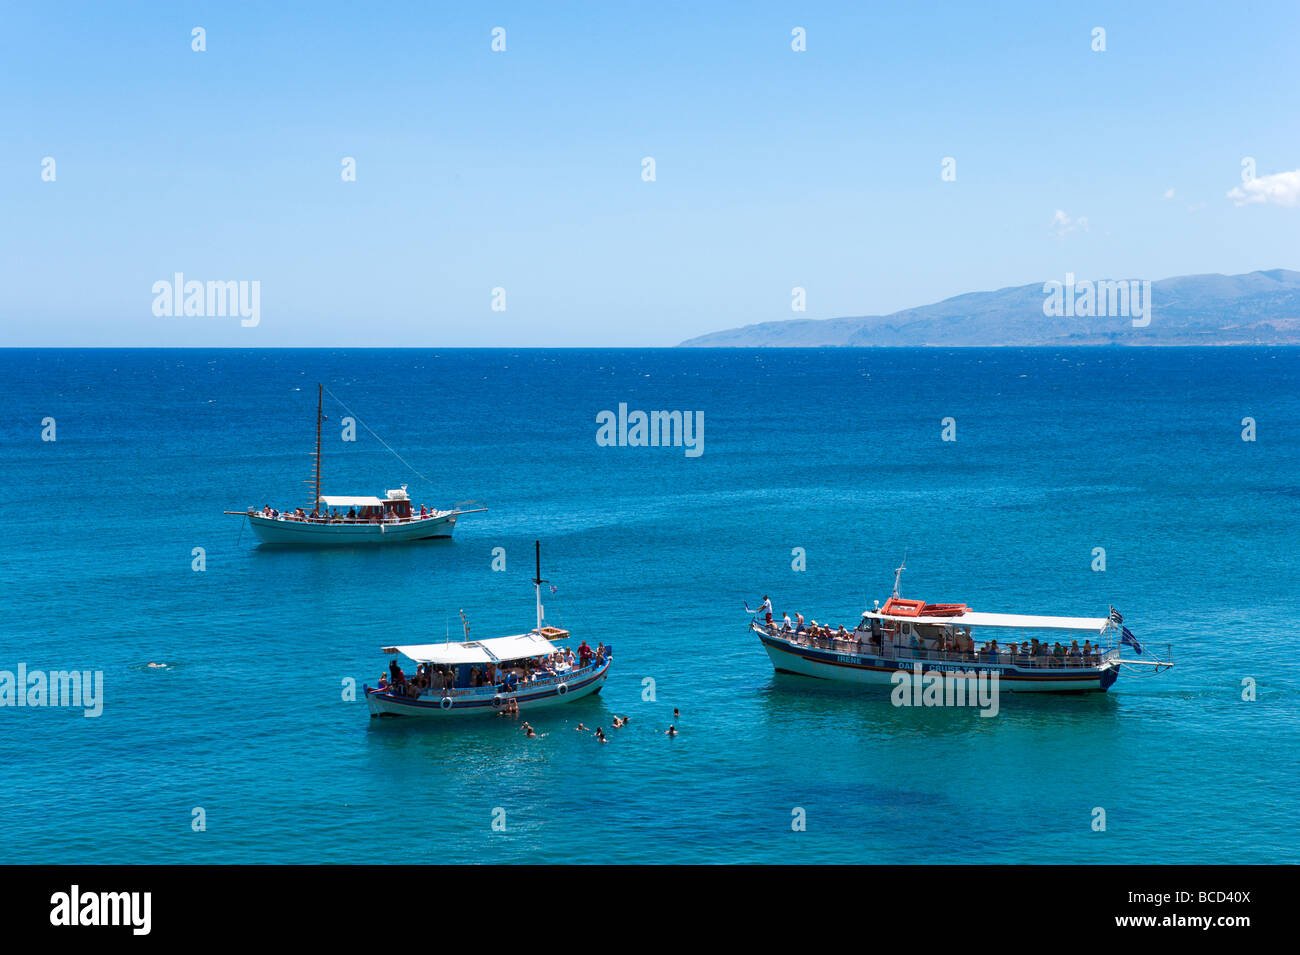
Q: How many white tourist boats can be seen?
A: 3